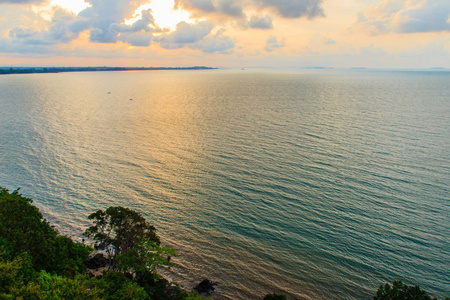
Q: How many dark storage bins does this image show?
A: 0